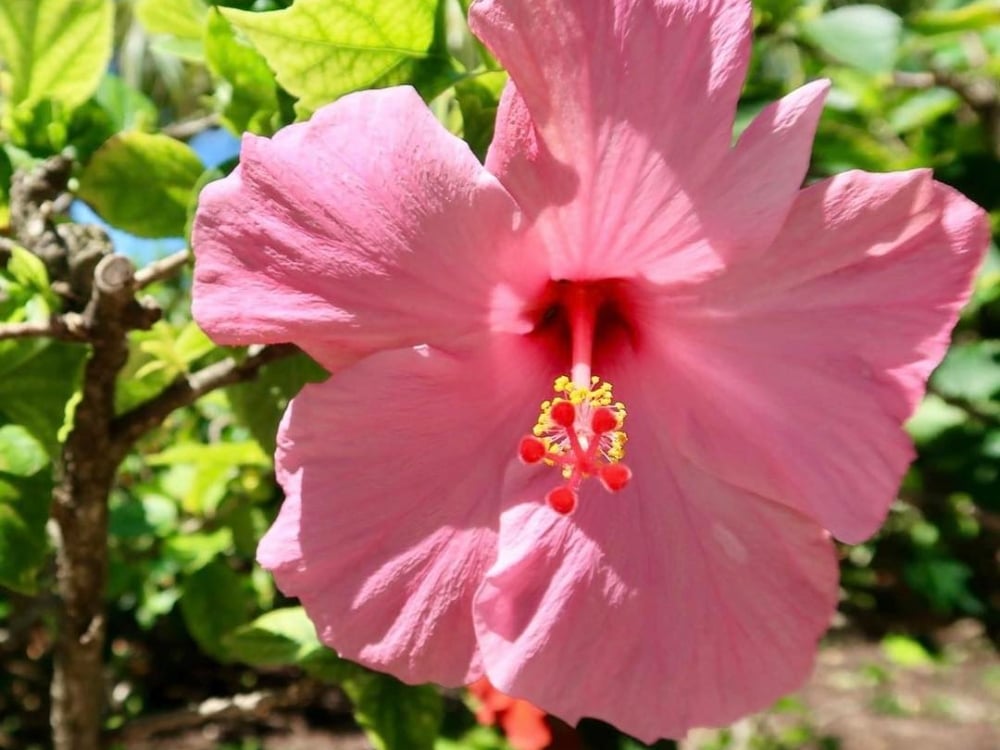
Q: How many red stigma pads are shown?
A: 5